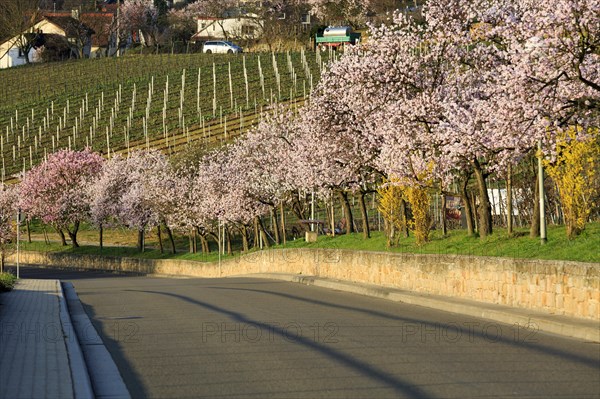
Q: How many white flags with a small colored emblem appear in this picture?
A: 0